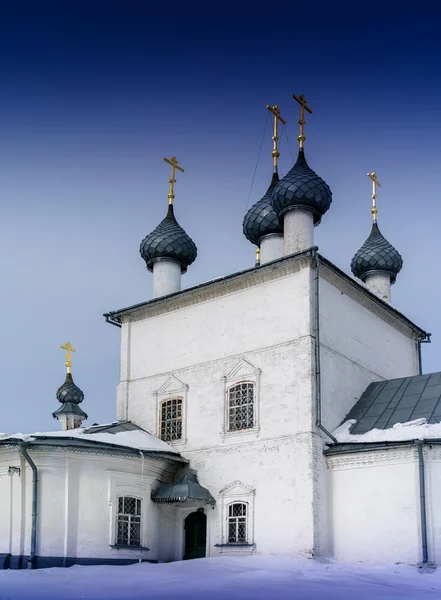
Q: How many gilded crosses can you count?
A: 5